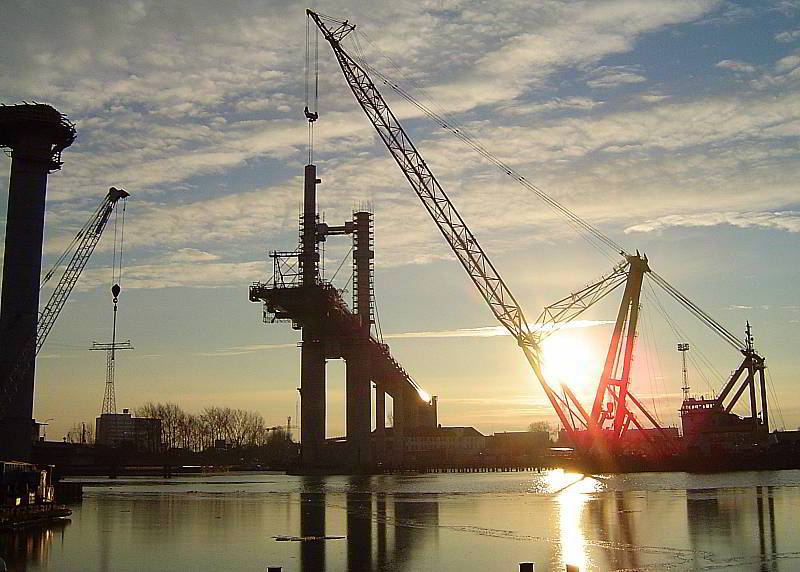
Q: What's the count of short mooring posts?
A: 3